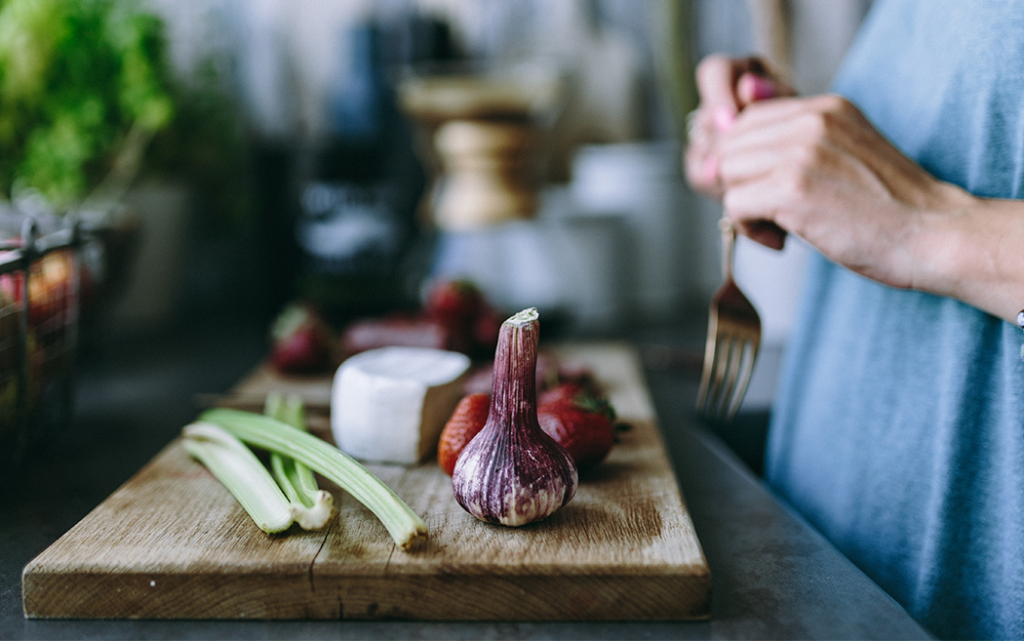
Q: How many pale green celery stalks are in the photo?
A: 3